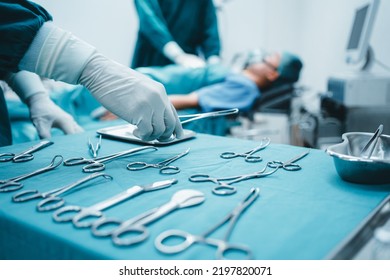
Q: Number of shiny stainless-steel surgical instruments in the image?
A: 14